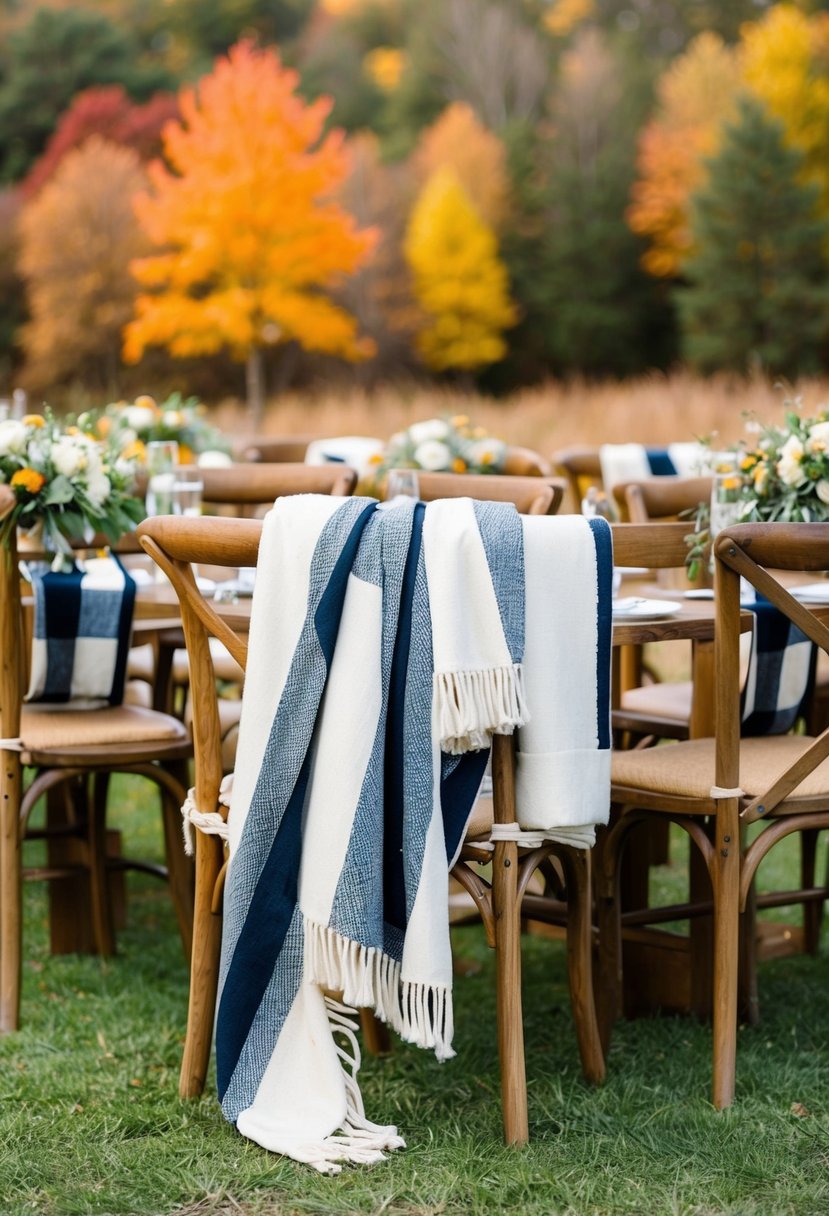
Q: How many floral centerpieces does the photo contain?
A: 4